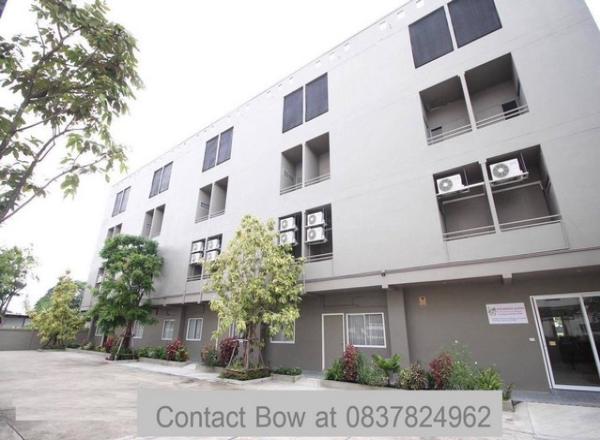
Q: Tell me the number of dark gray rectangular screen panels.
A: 10